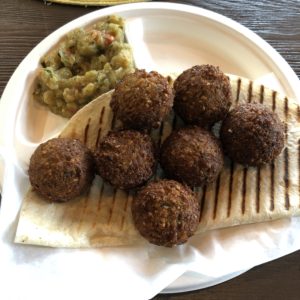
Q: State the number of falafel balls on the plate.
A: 7